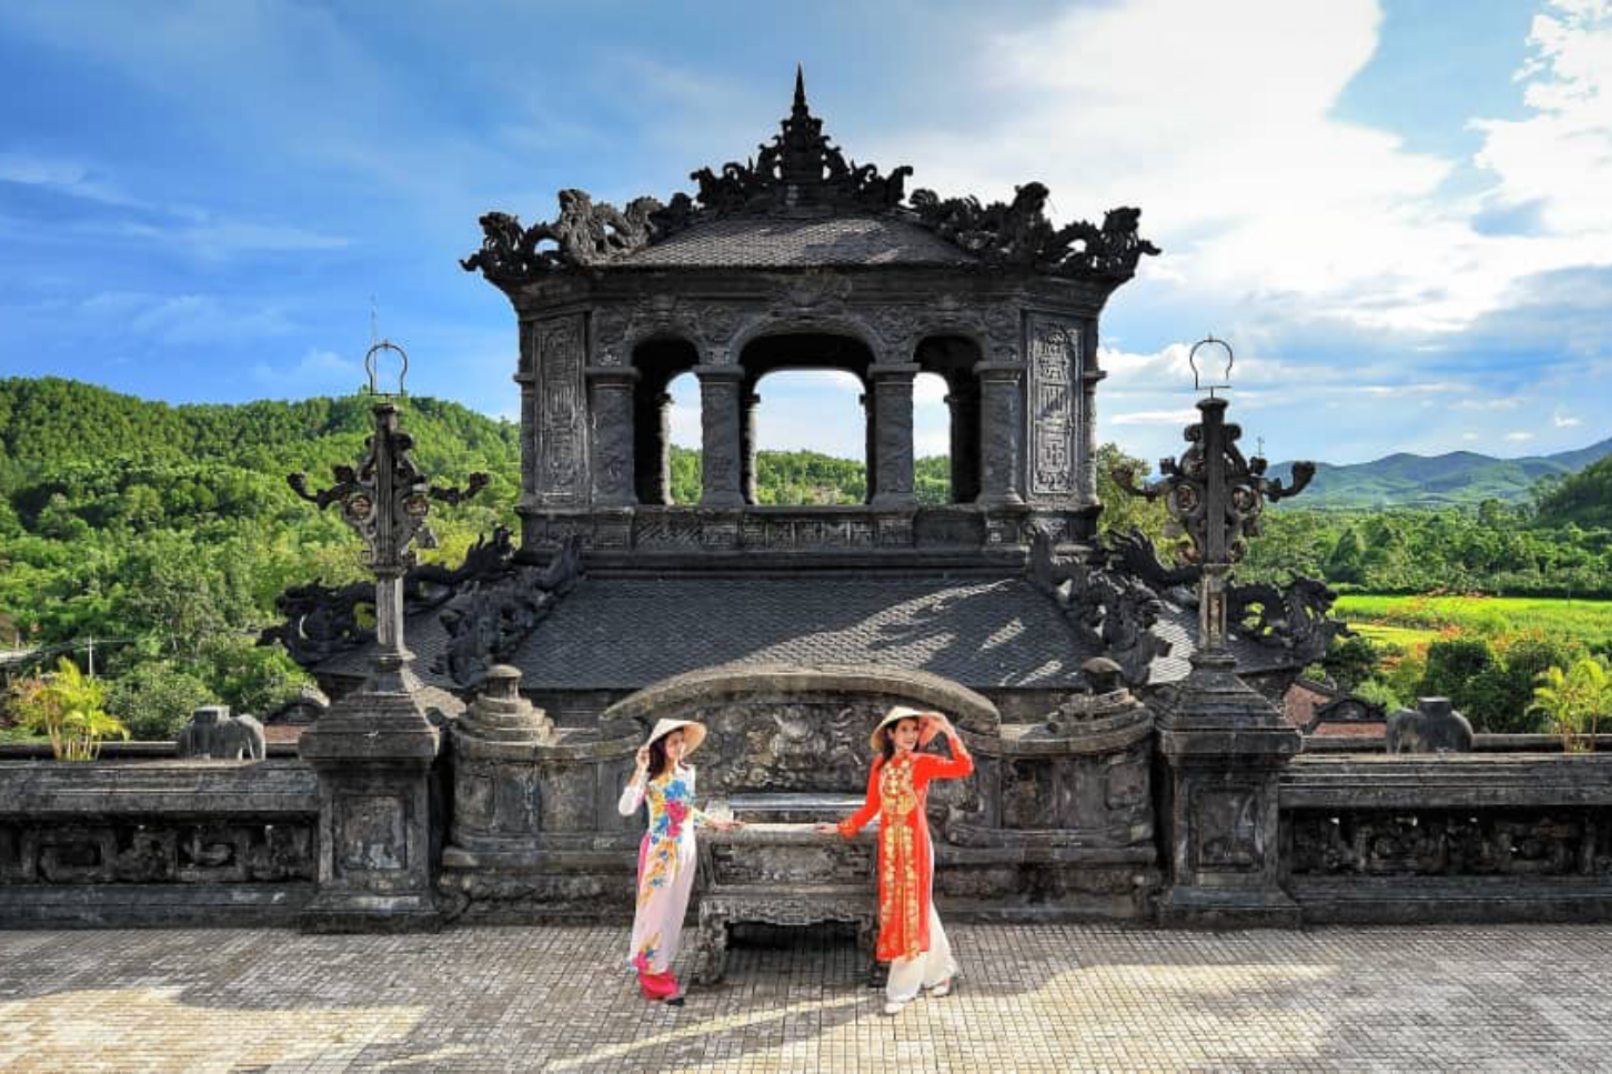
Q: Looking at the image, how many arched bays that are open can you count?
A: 3